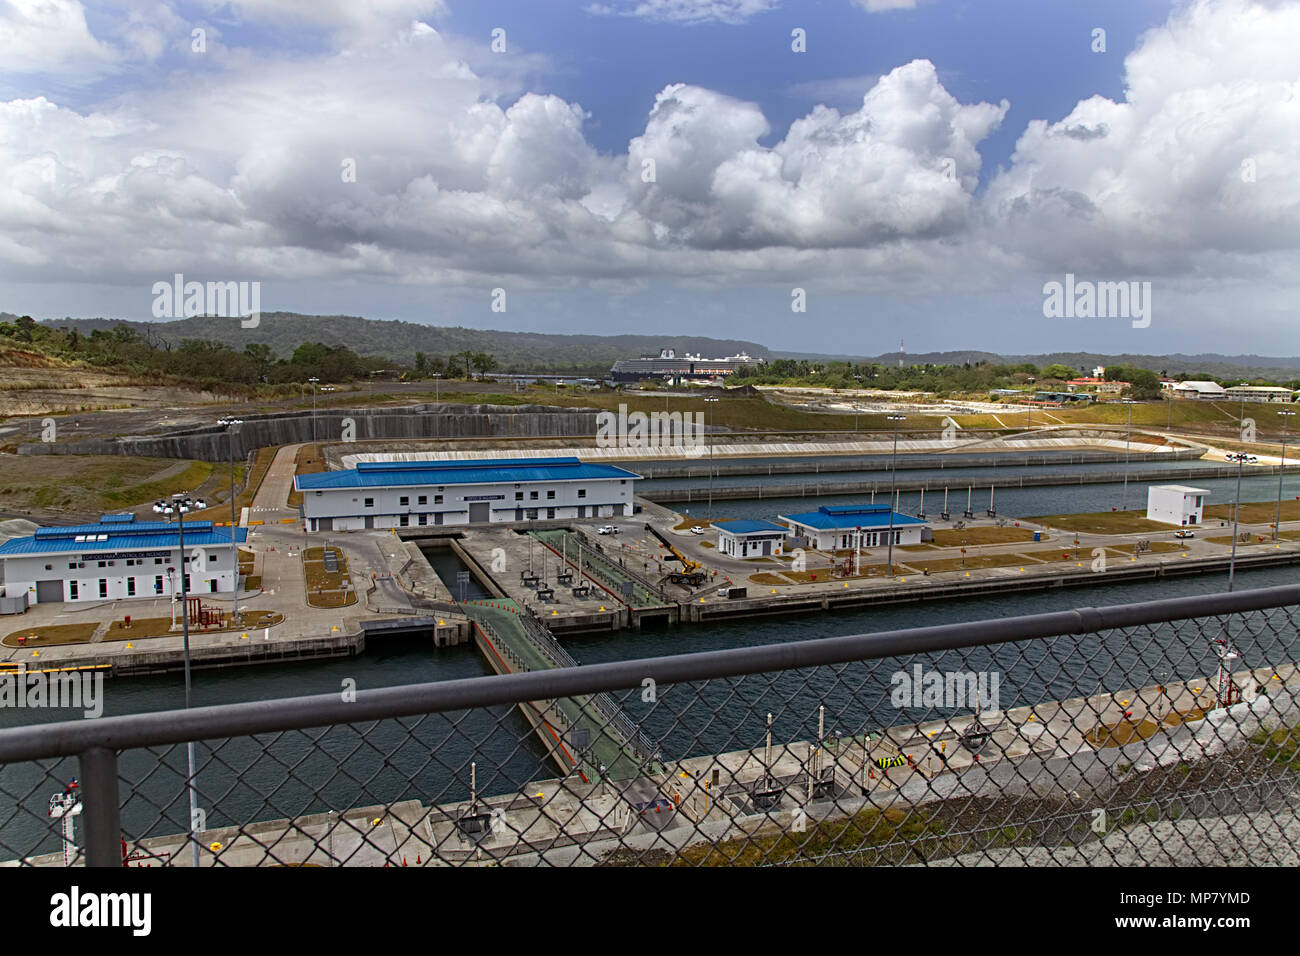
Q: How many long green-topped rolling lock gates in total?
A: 2